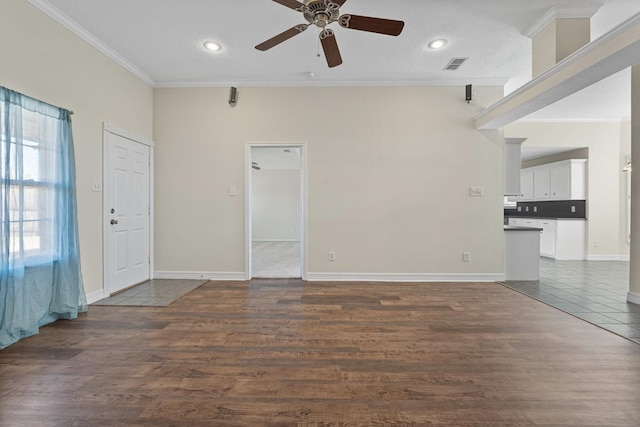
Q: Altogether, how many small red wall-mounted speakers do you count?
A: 0